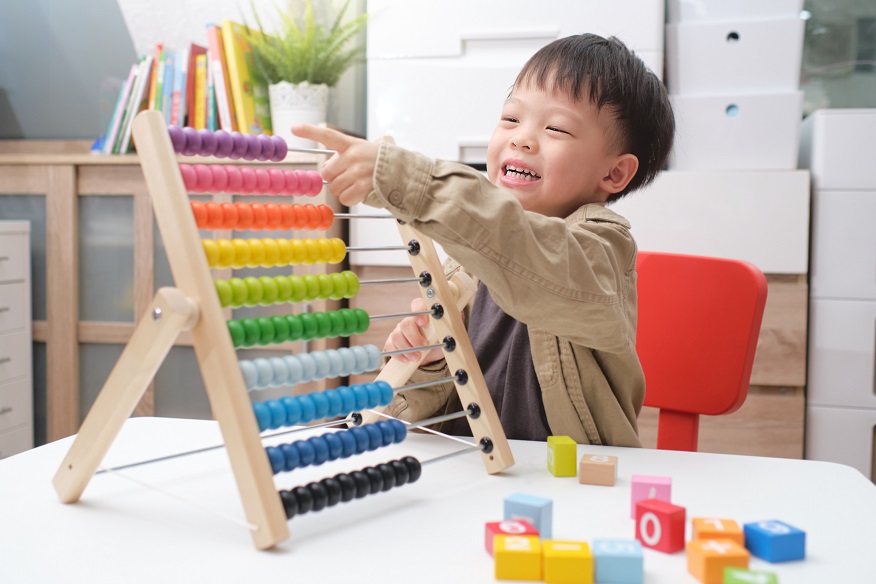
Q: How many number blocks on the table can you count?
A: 13